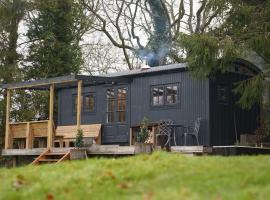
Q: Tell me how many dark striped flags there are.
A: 0